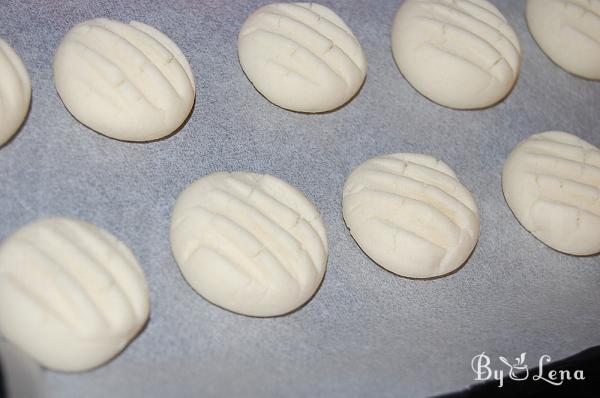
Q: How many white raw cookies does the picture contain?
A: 9